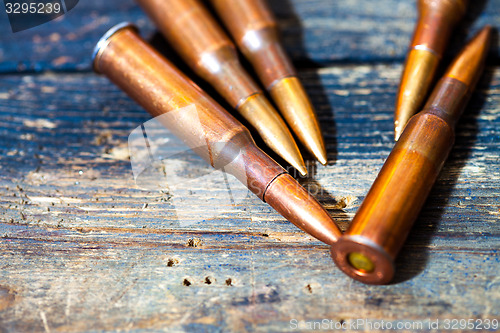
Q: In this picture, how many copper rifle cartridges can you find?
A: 5